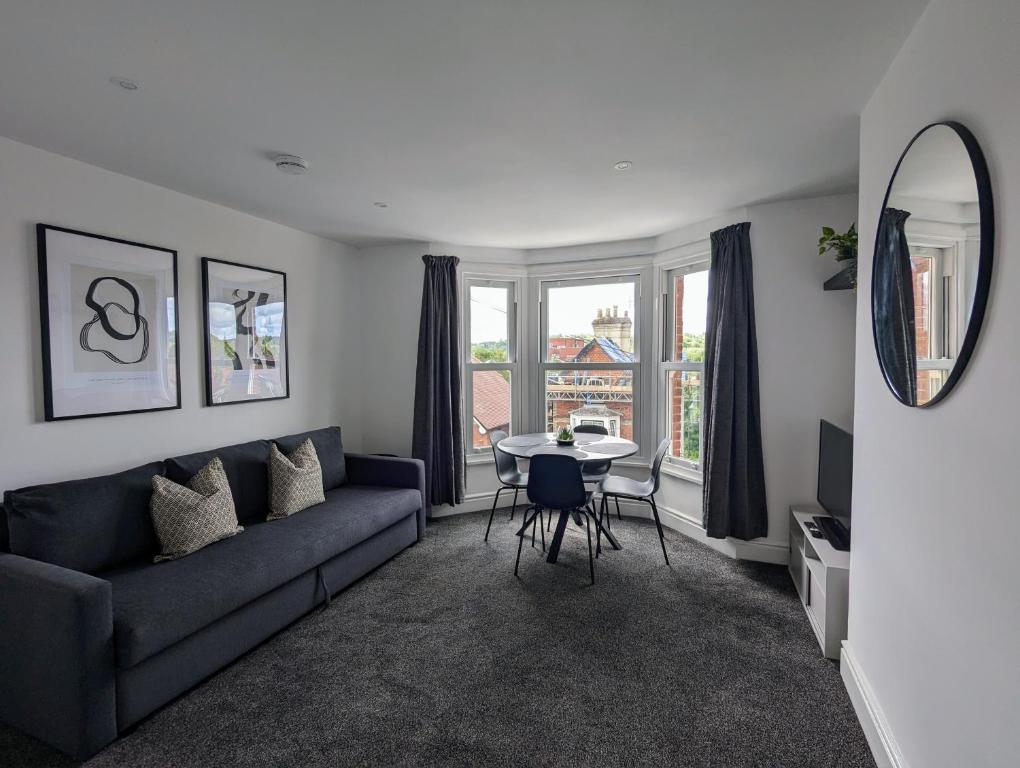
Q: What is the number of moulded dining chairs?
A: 4